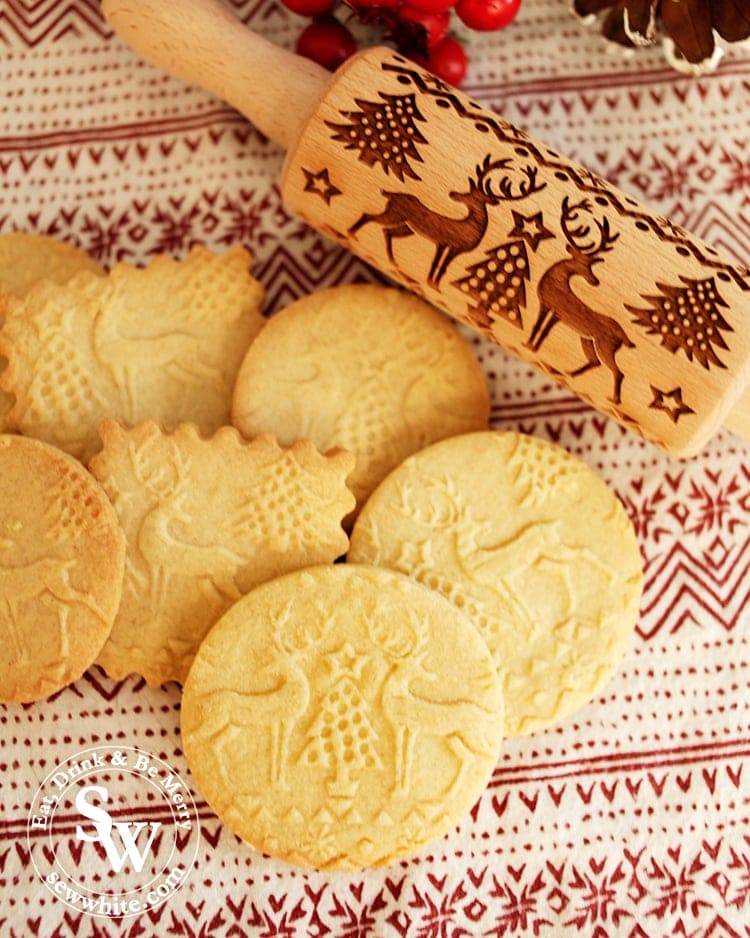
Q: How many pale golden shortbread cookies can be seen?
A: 7